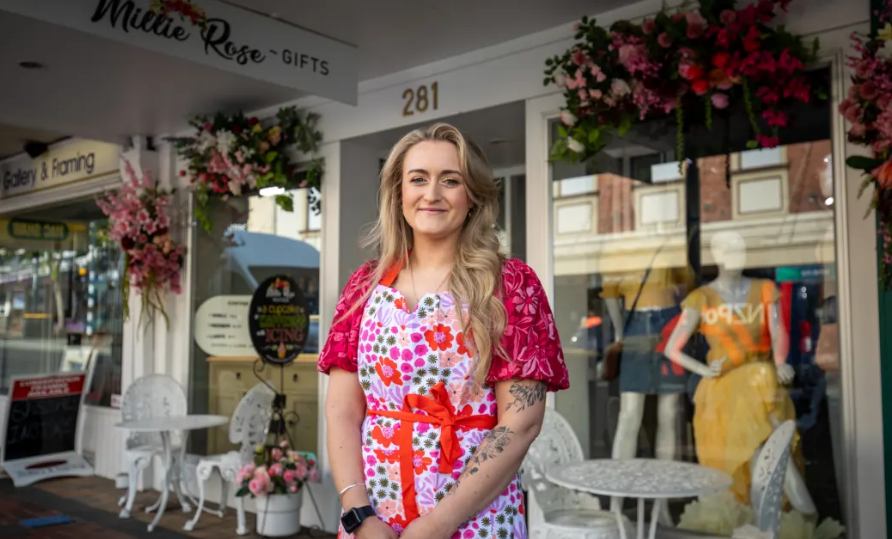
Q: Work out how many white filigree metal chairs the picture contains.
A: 4